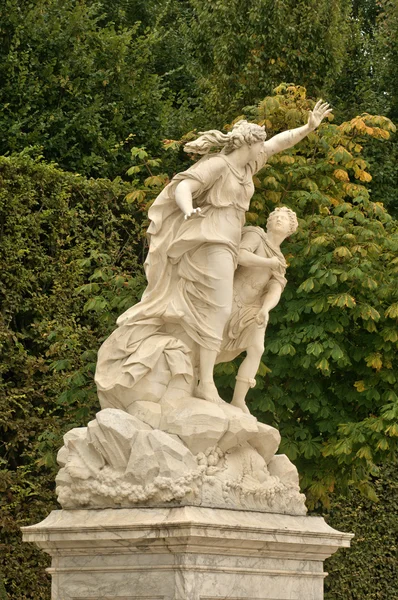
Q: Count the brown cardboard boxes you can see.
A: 0